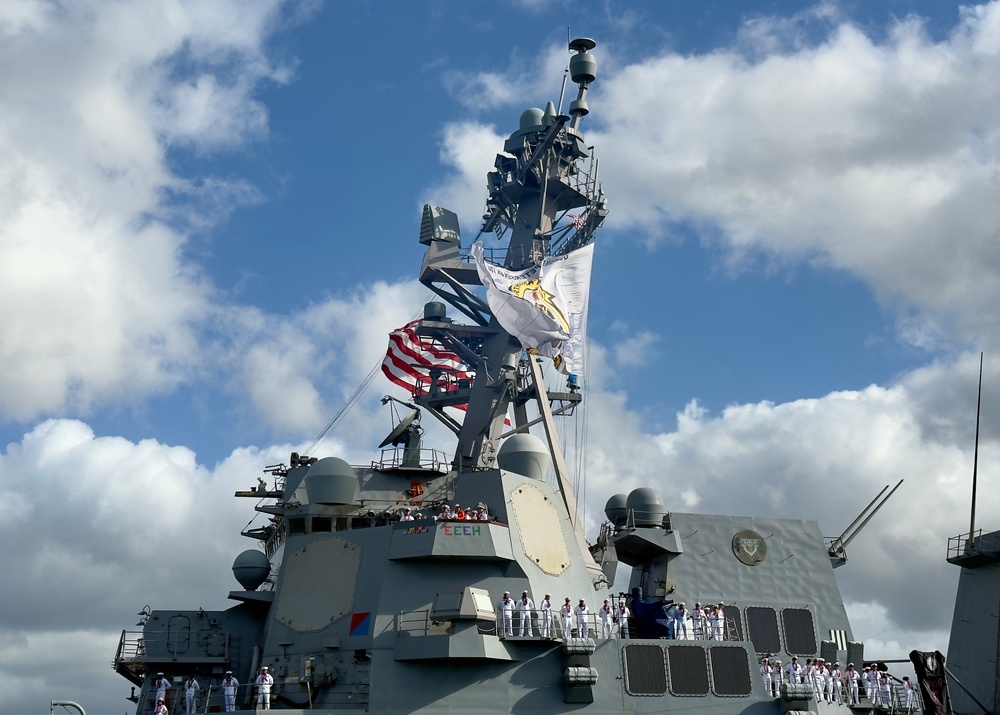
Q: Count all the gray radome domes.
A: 6